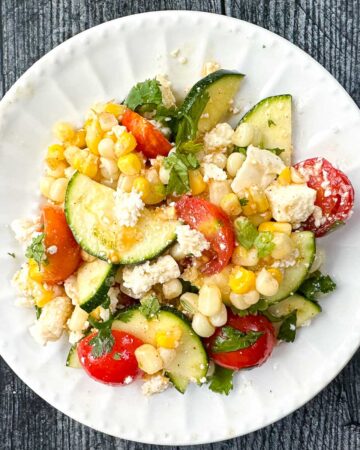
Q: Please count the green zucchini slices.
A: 8